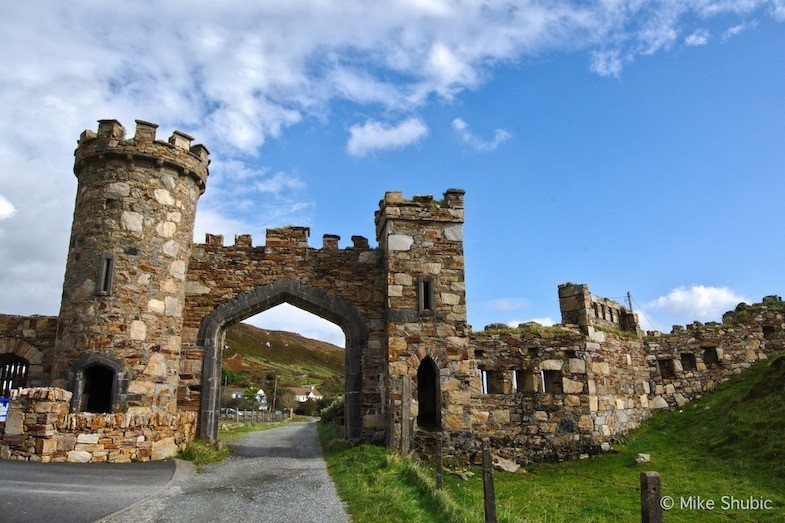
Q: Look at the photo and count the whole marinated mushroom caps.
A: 0